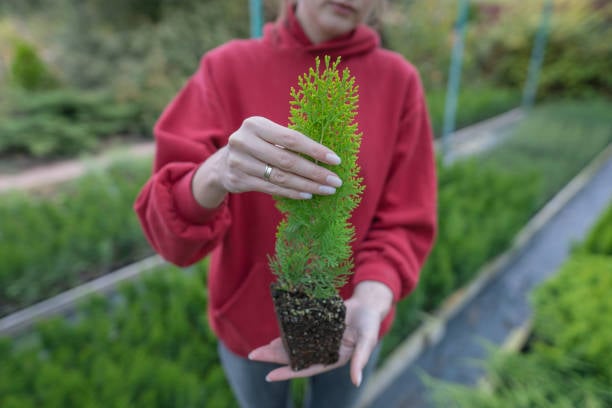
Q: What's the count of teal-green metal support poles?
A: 3